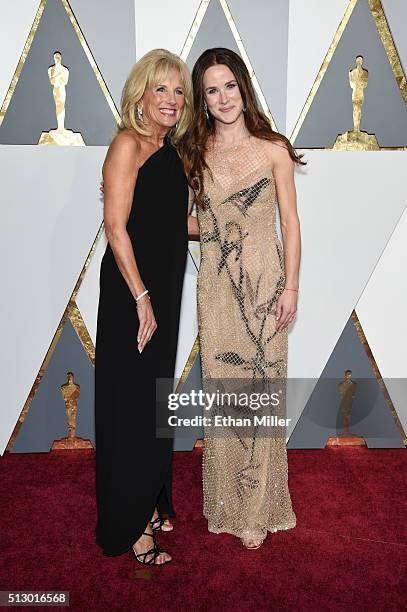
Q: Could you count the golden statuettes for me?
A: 4